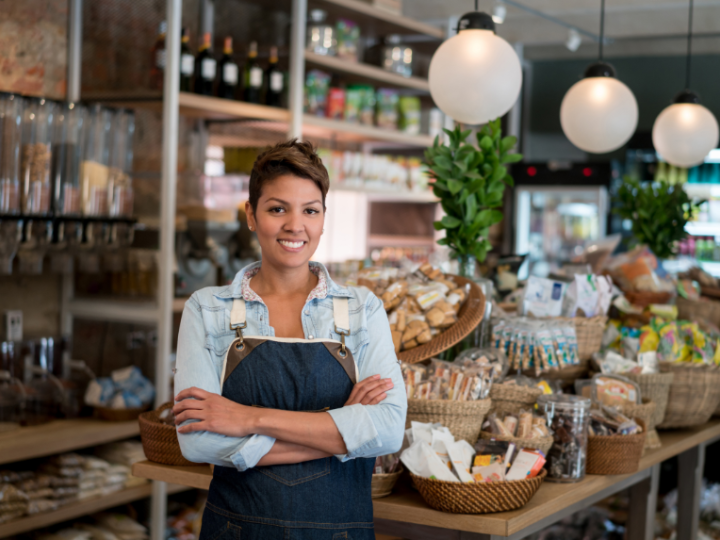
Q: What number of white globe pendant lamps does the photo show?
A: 3